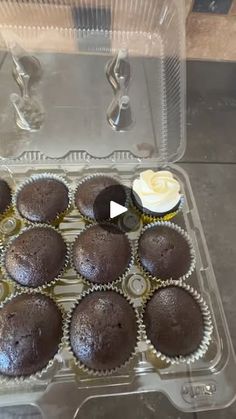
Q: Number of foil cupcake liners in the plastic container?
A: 10